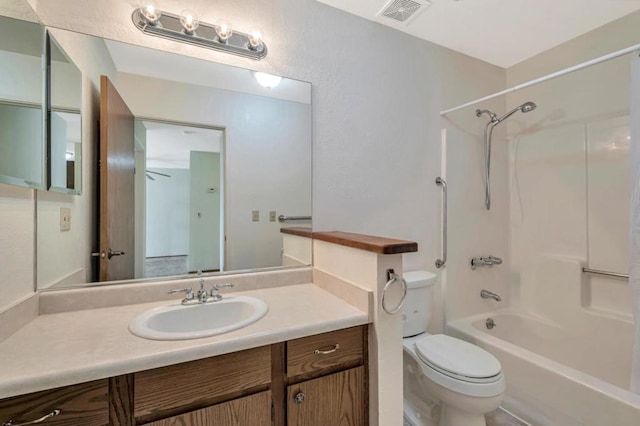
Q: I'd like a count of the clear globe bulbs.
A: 4